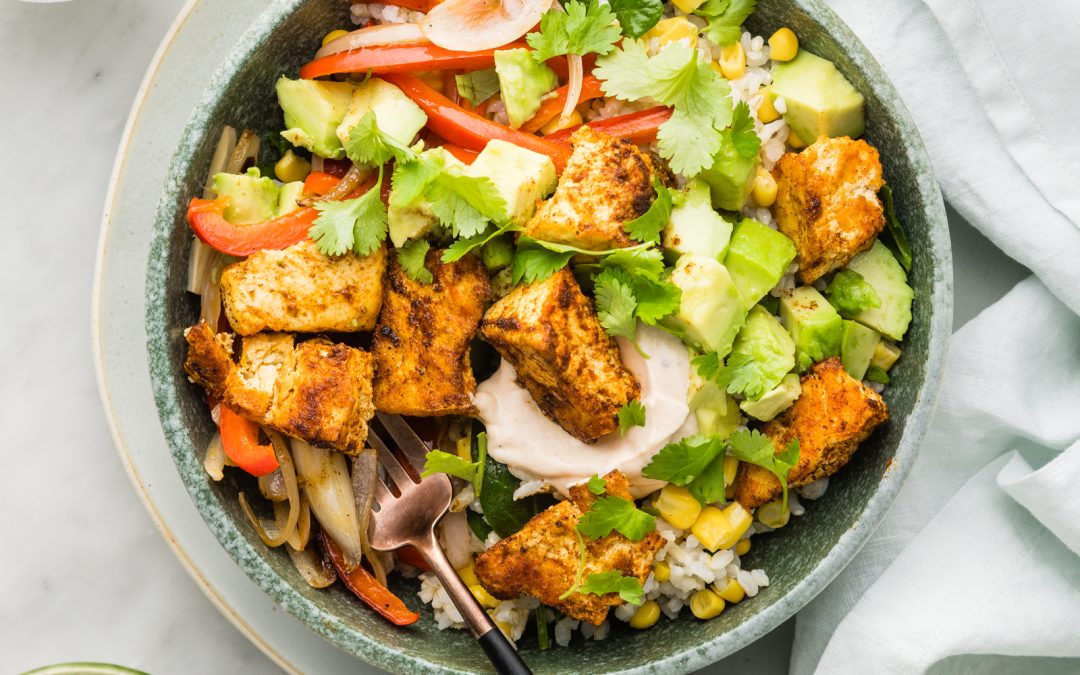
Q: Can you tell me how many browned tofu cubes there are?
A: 8